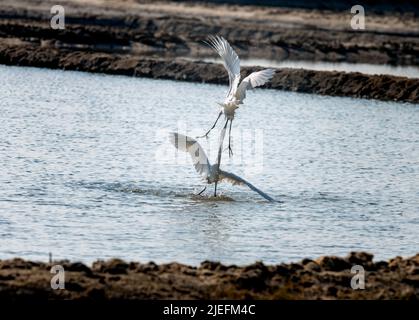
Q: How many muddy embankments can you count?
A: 3